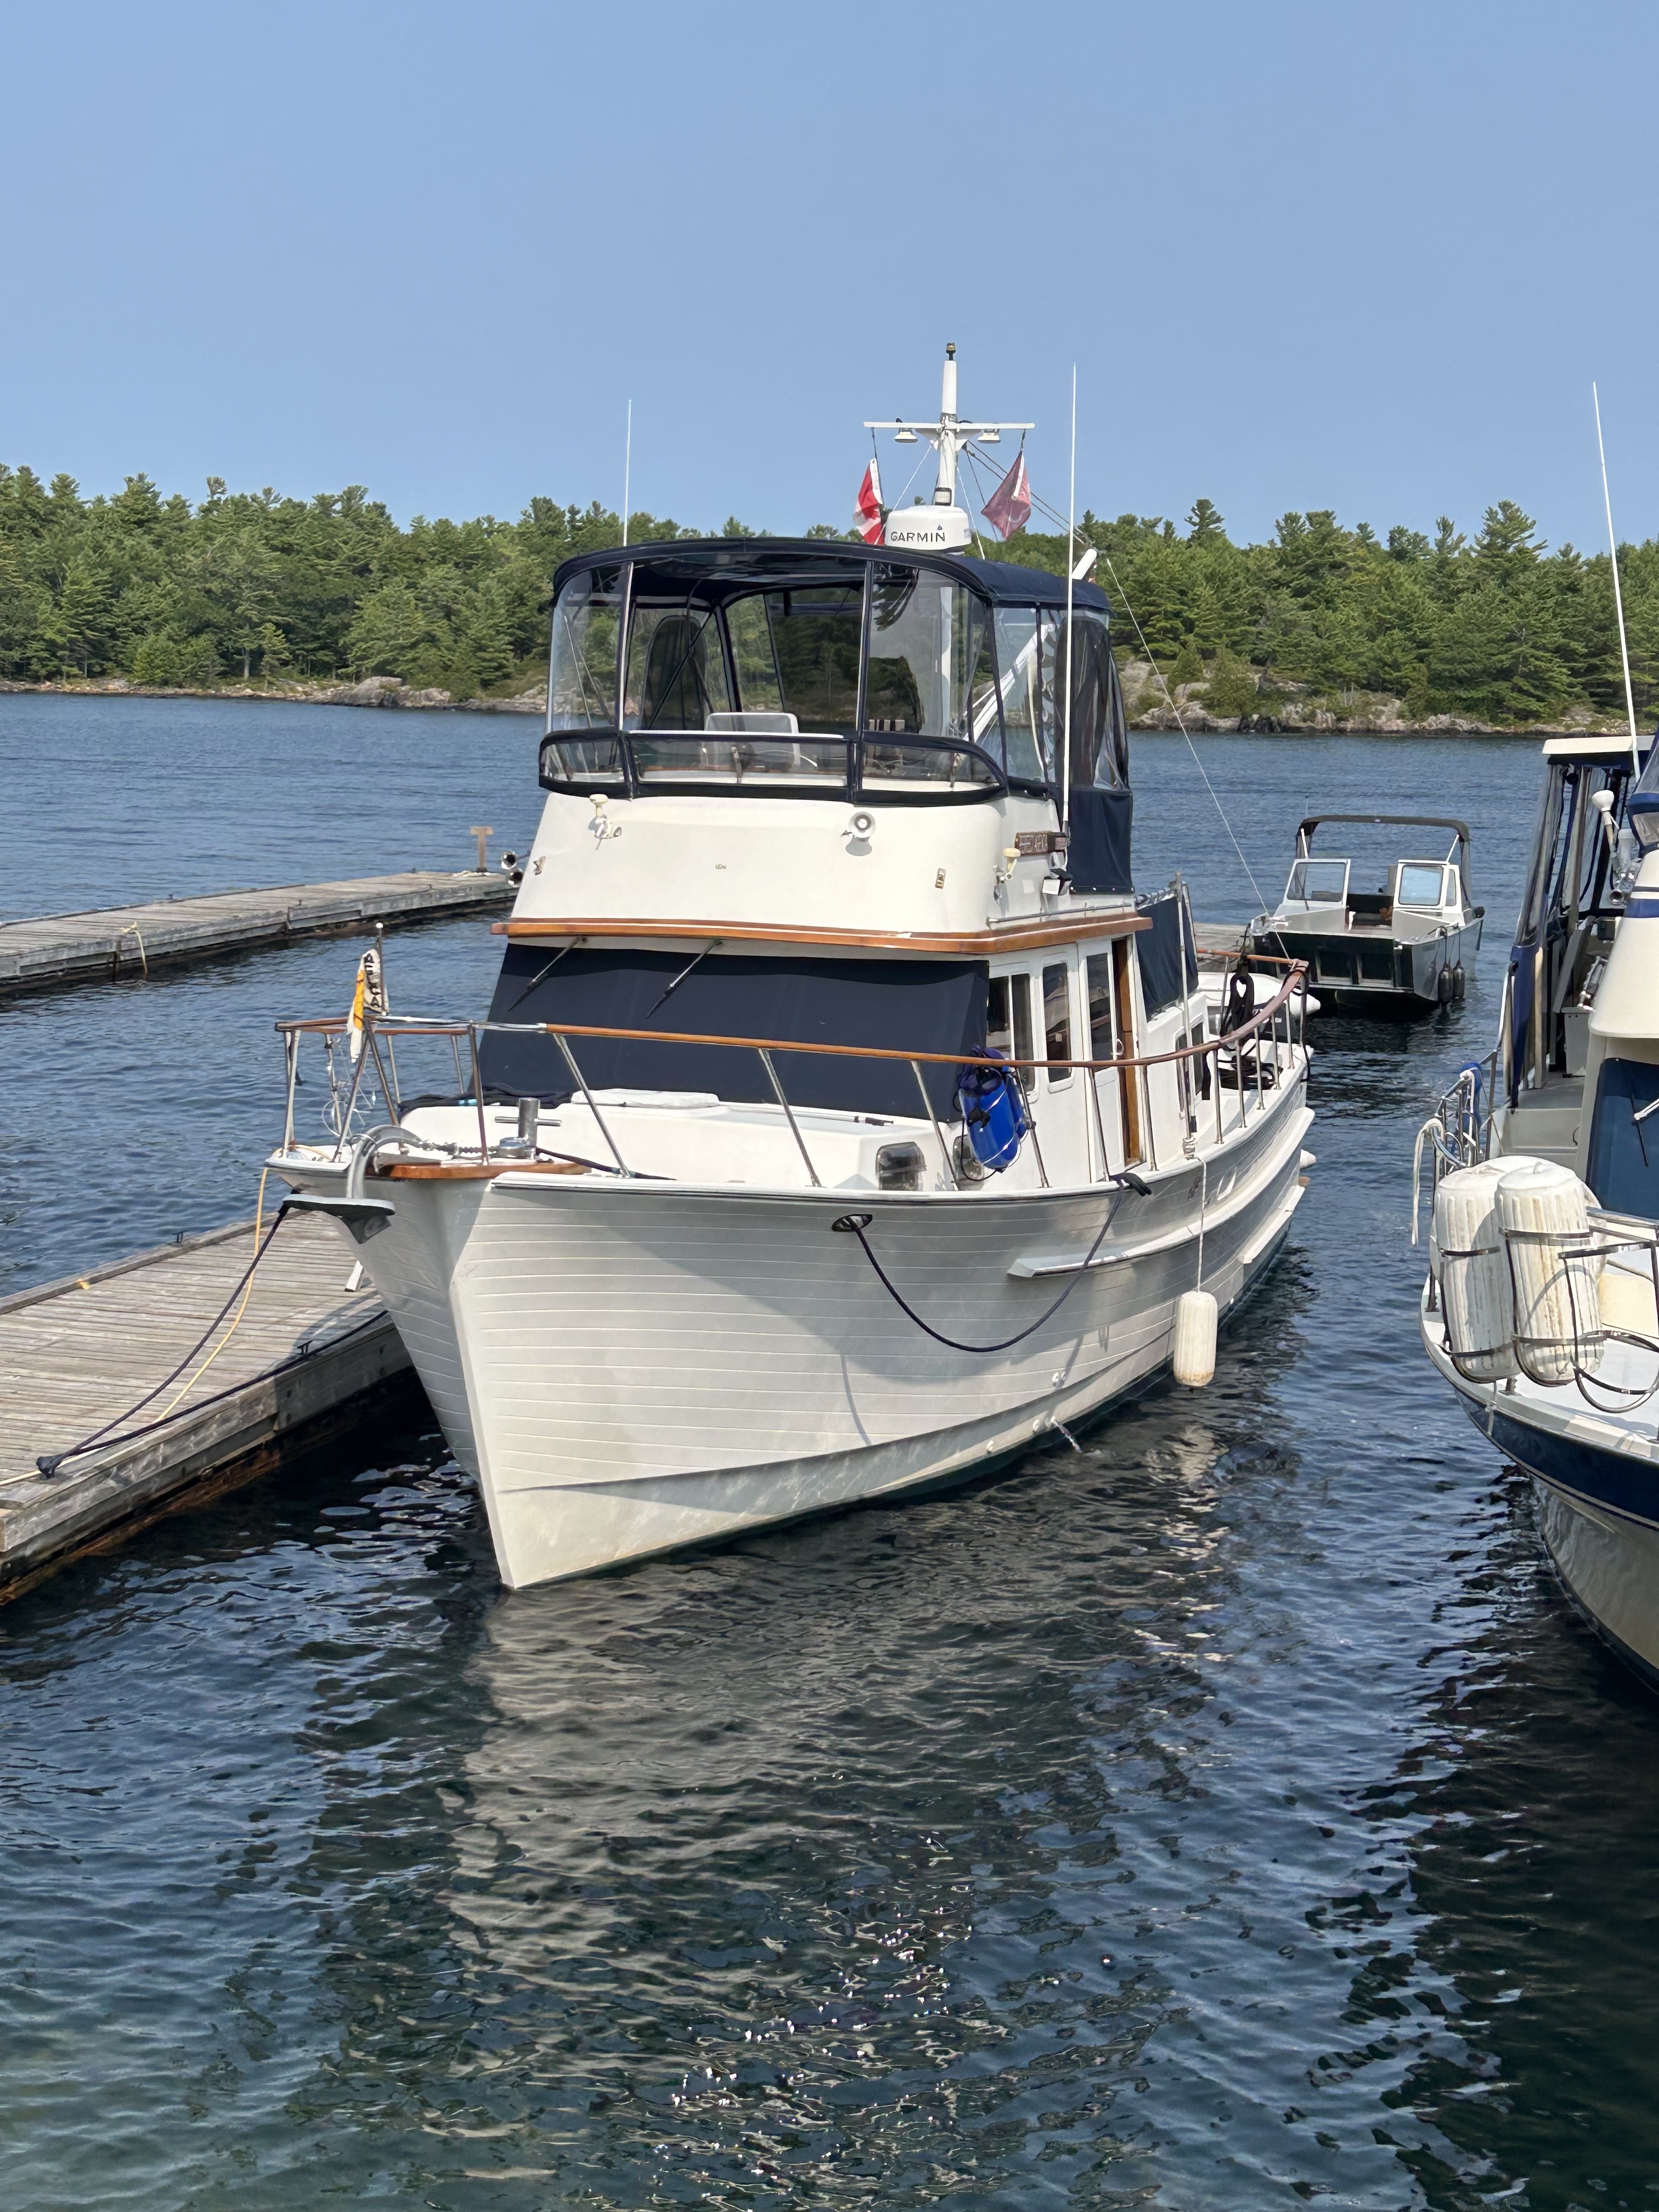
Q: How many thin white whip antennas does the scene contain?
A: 3